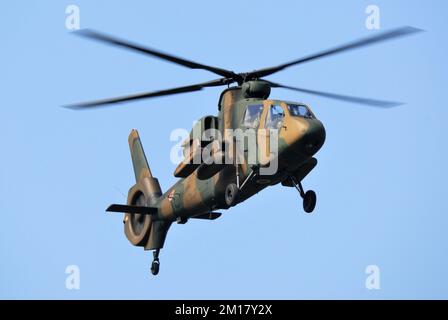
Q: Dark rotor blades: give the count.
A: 4